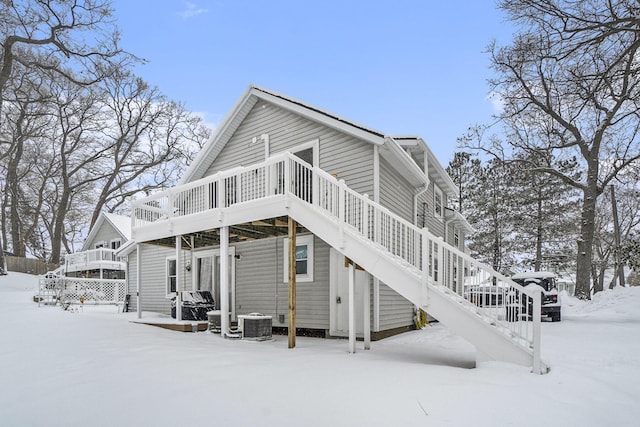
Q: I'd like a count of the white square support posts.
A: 5